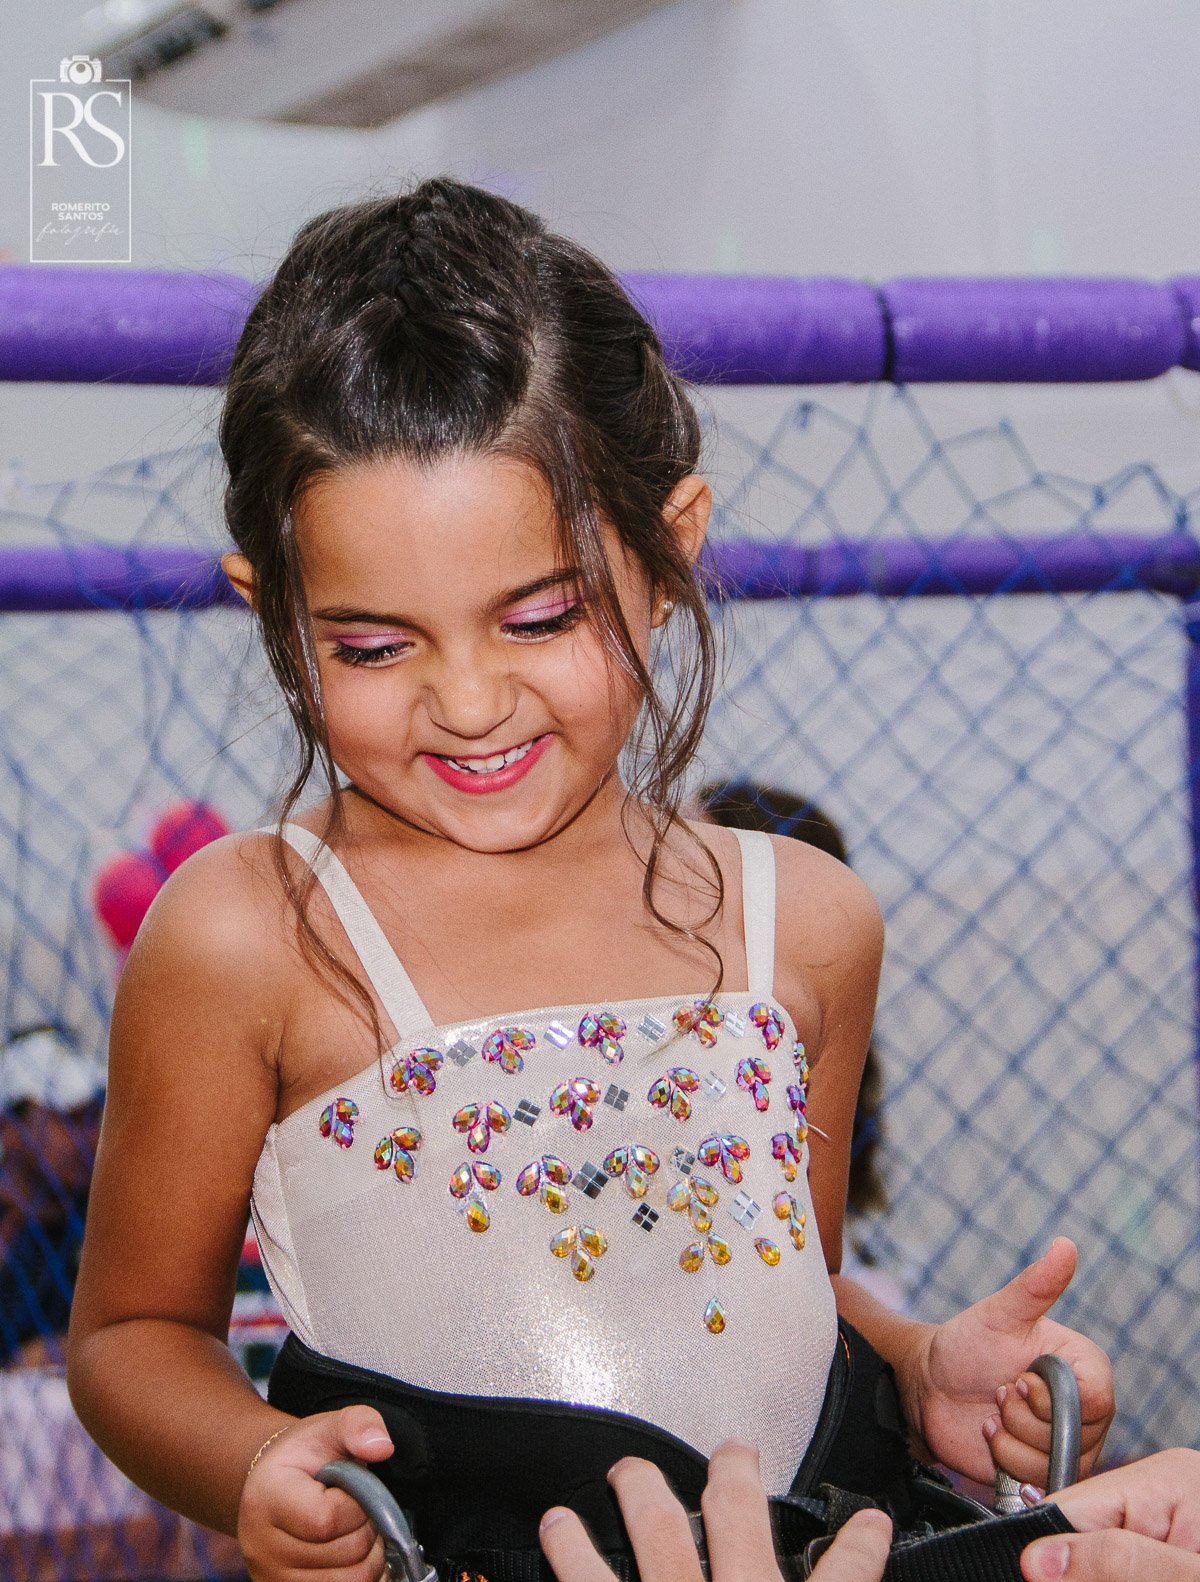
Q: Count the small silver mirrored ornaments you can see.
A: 11